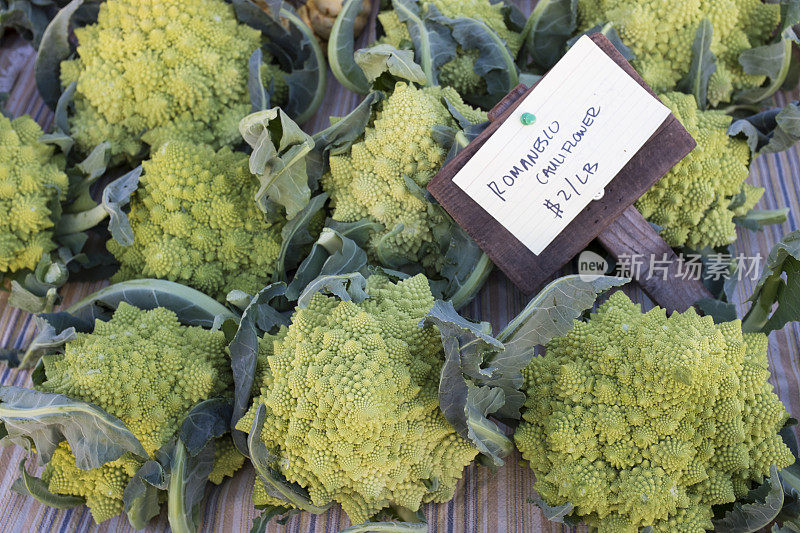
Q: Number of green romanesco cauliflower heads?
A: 10